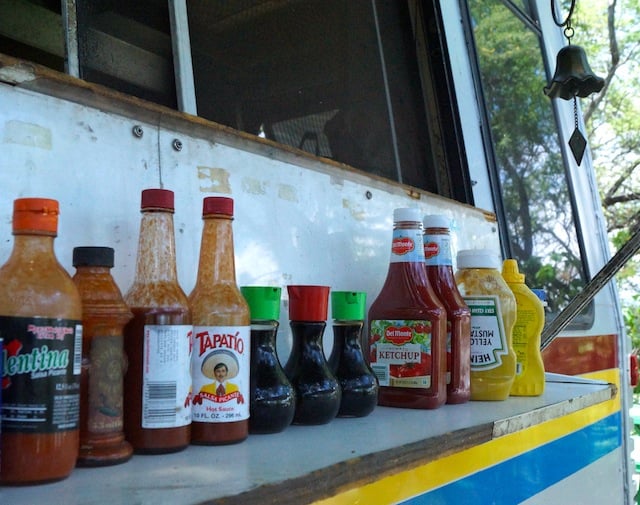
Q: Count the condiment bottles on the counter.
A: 11